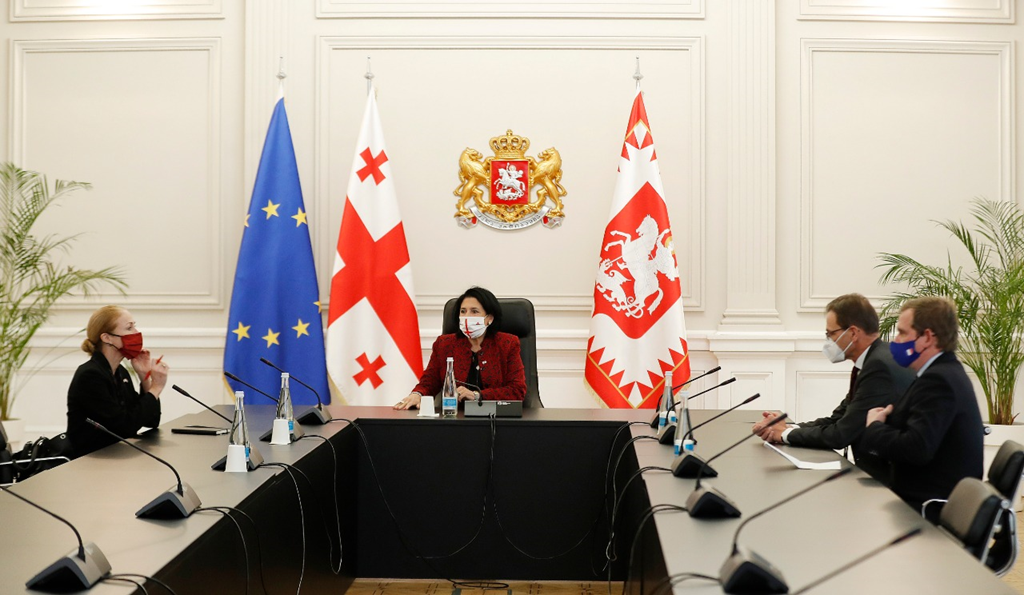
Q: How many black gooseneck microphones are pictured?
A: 12